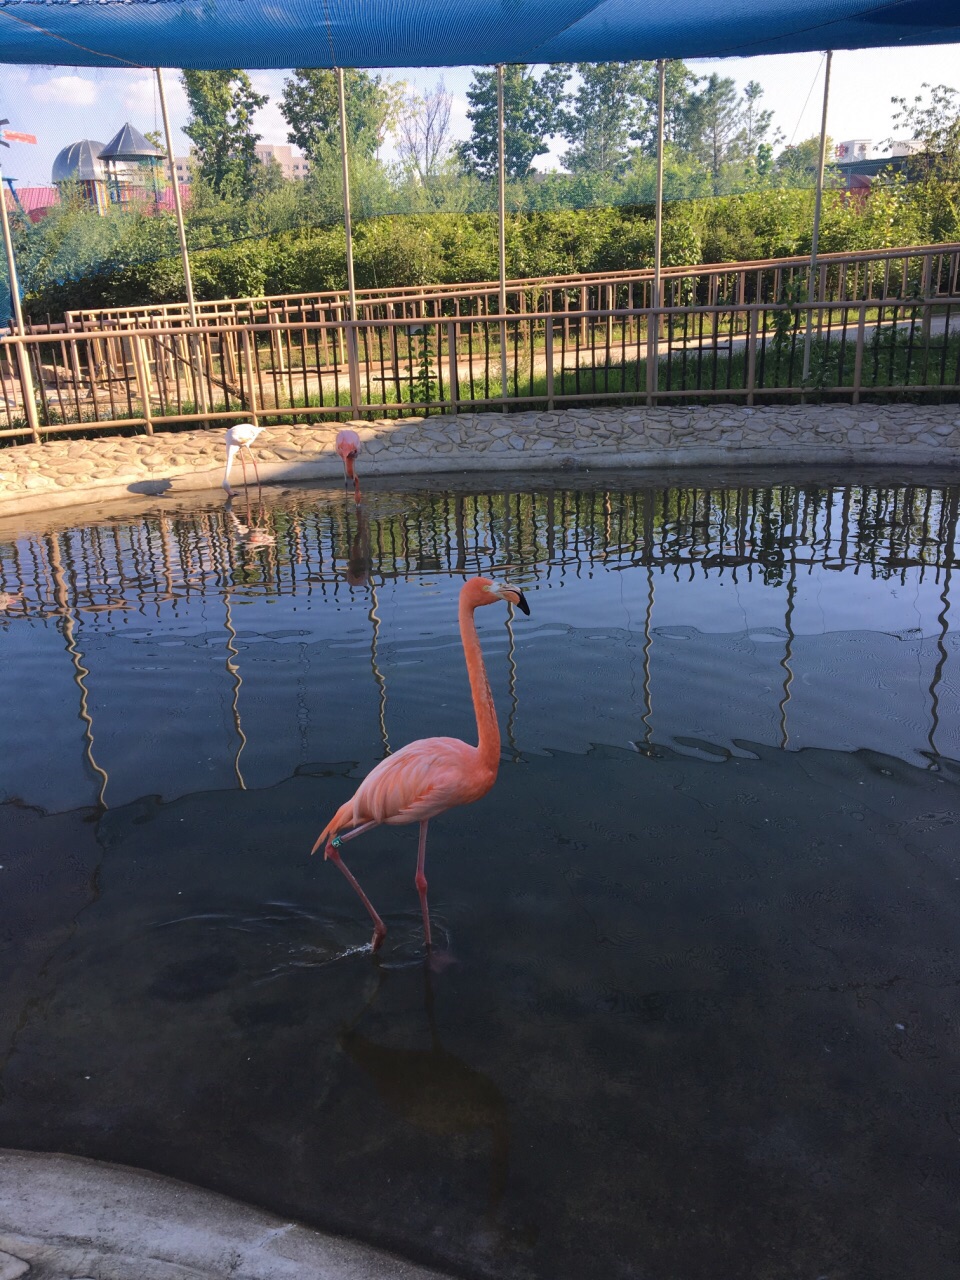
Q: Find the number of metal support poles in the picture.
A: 6